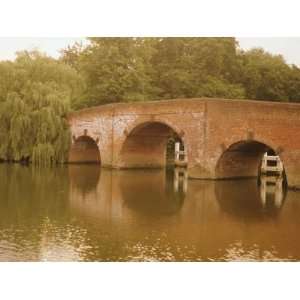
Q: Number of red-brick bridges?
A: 1